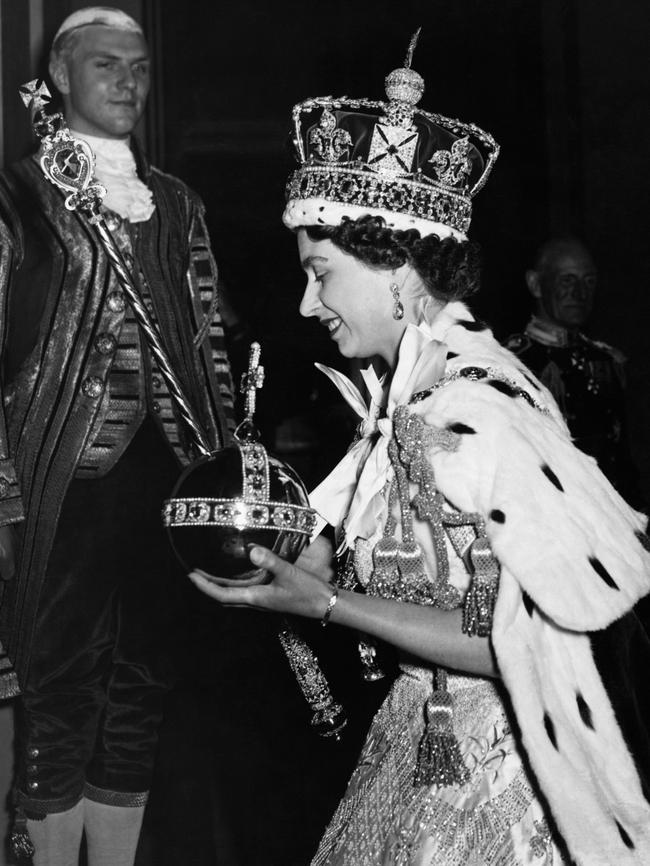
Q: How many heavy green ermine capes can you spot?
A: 0